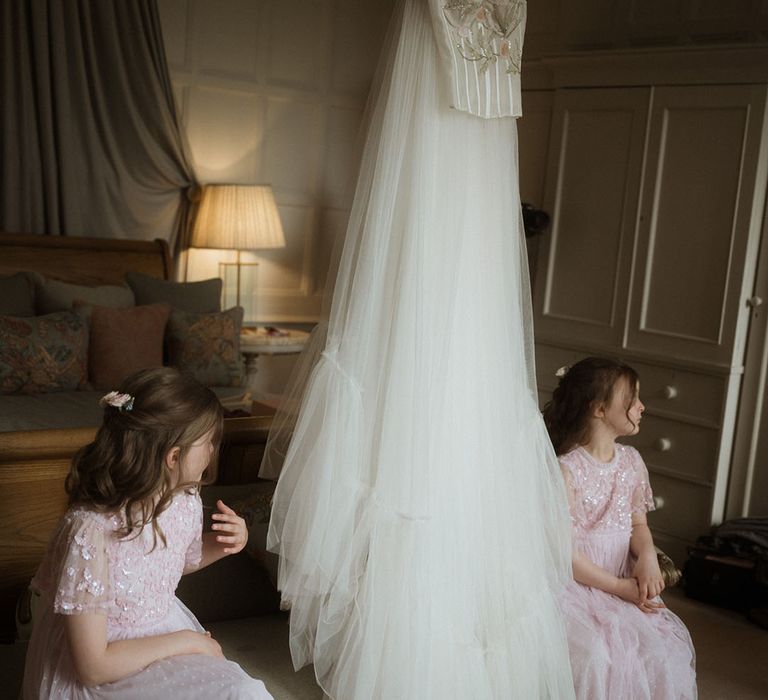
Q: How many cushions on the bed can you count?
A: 6